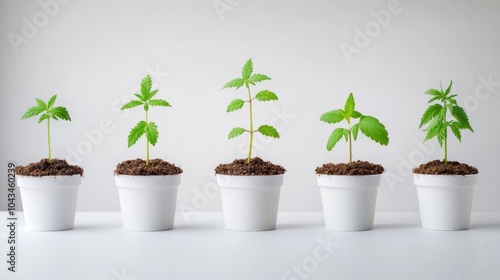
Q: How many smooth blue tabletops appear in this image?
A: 0